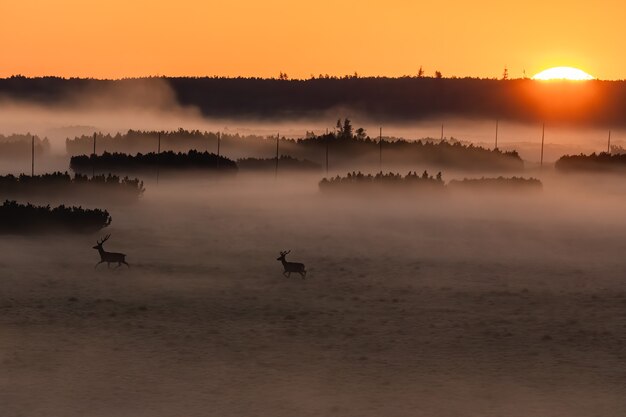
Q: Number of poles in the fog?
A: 11